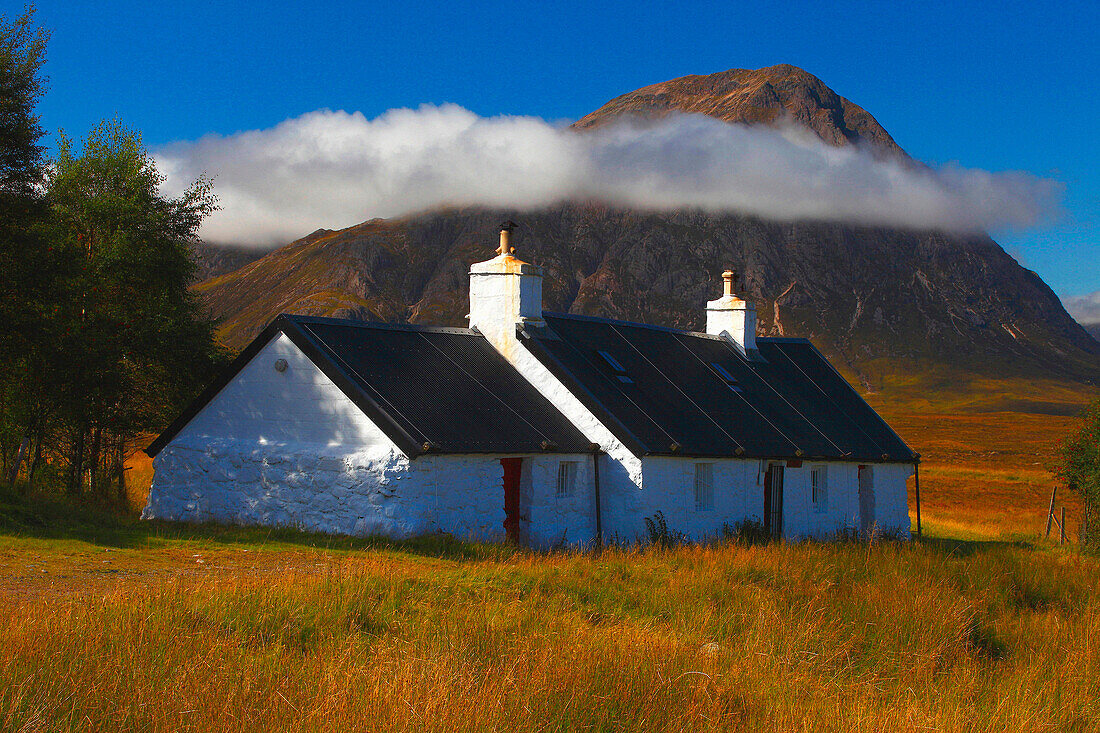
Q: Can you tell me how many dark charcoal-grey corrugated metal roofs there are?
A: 2